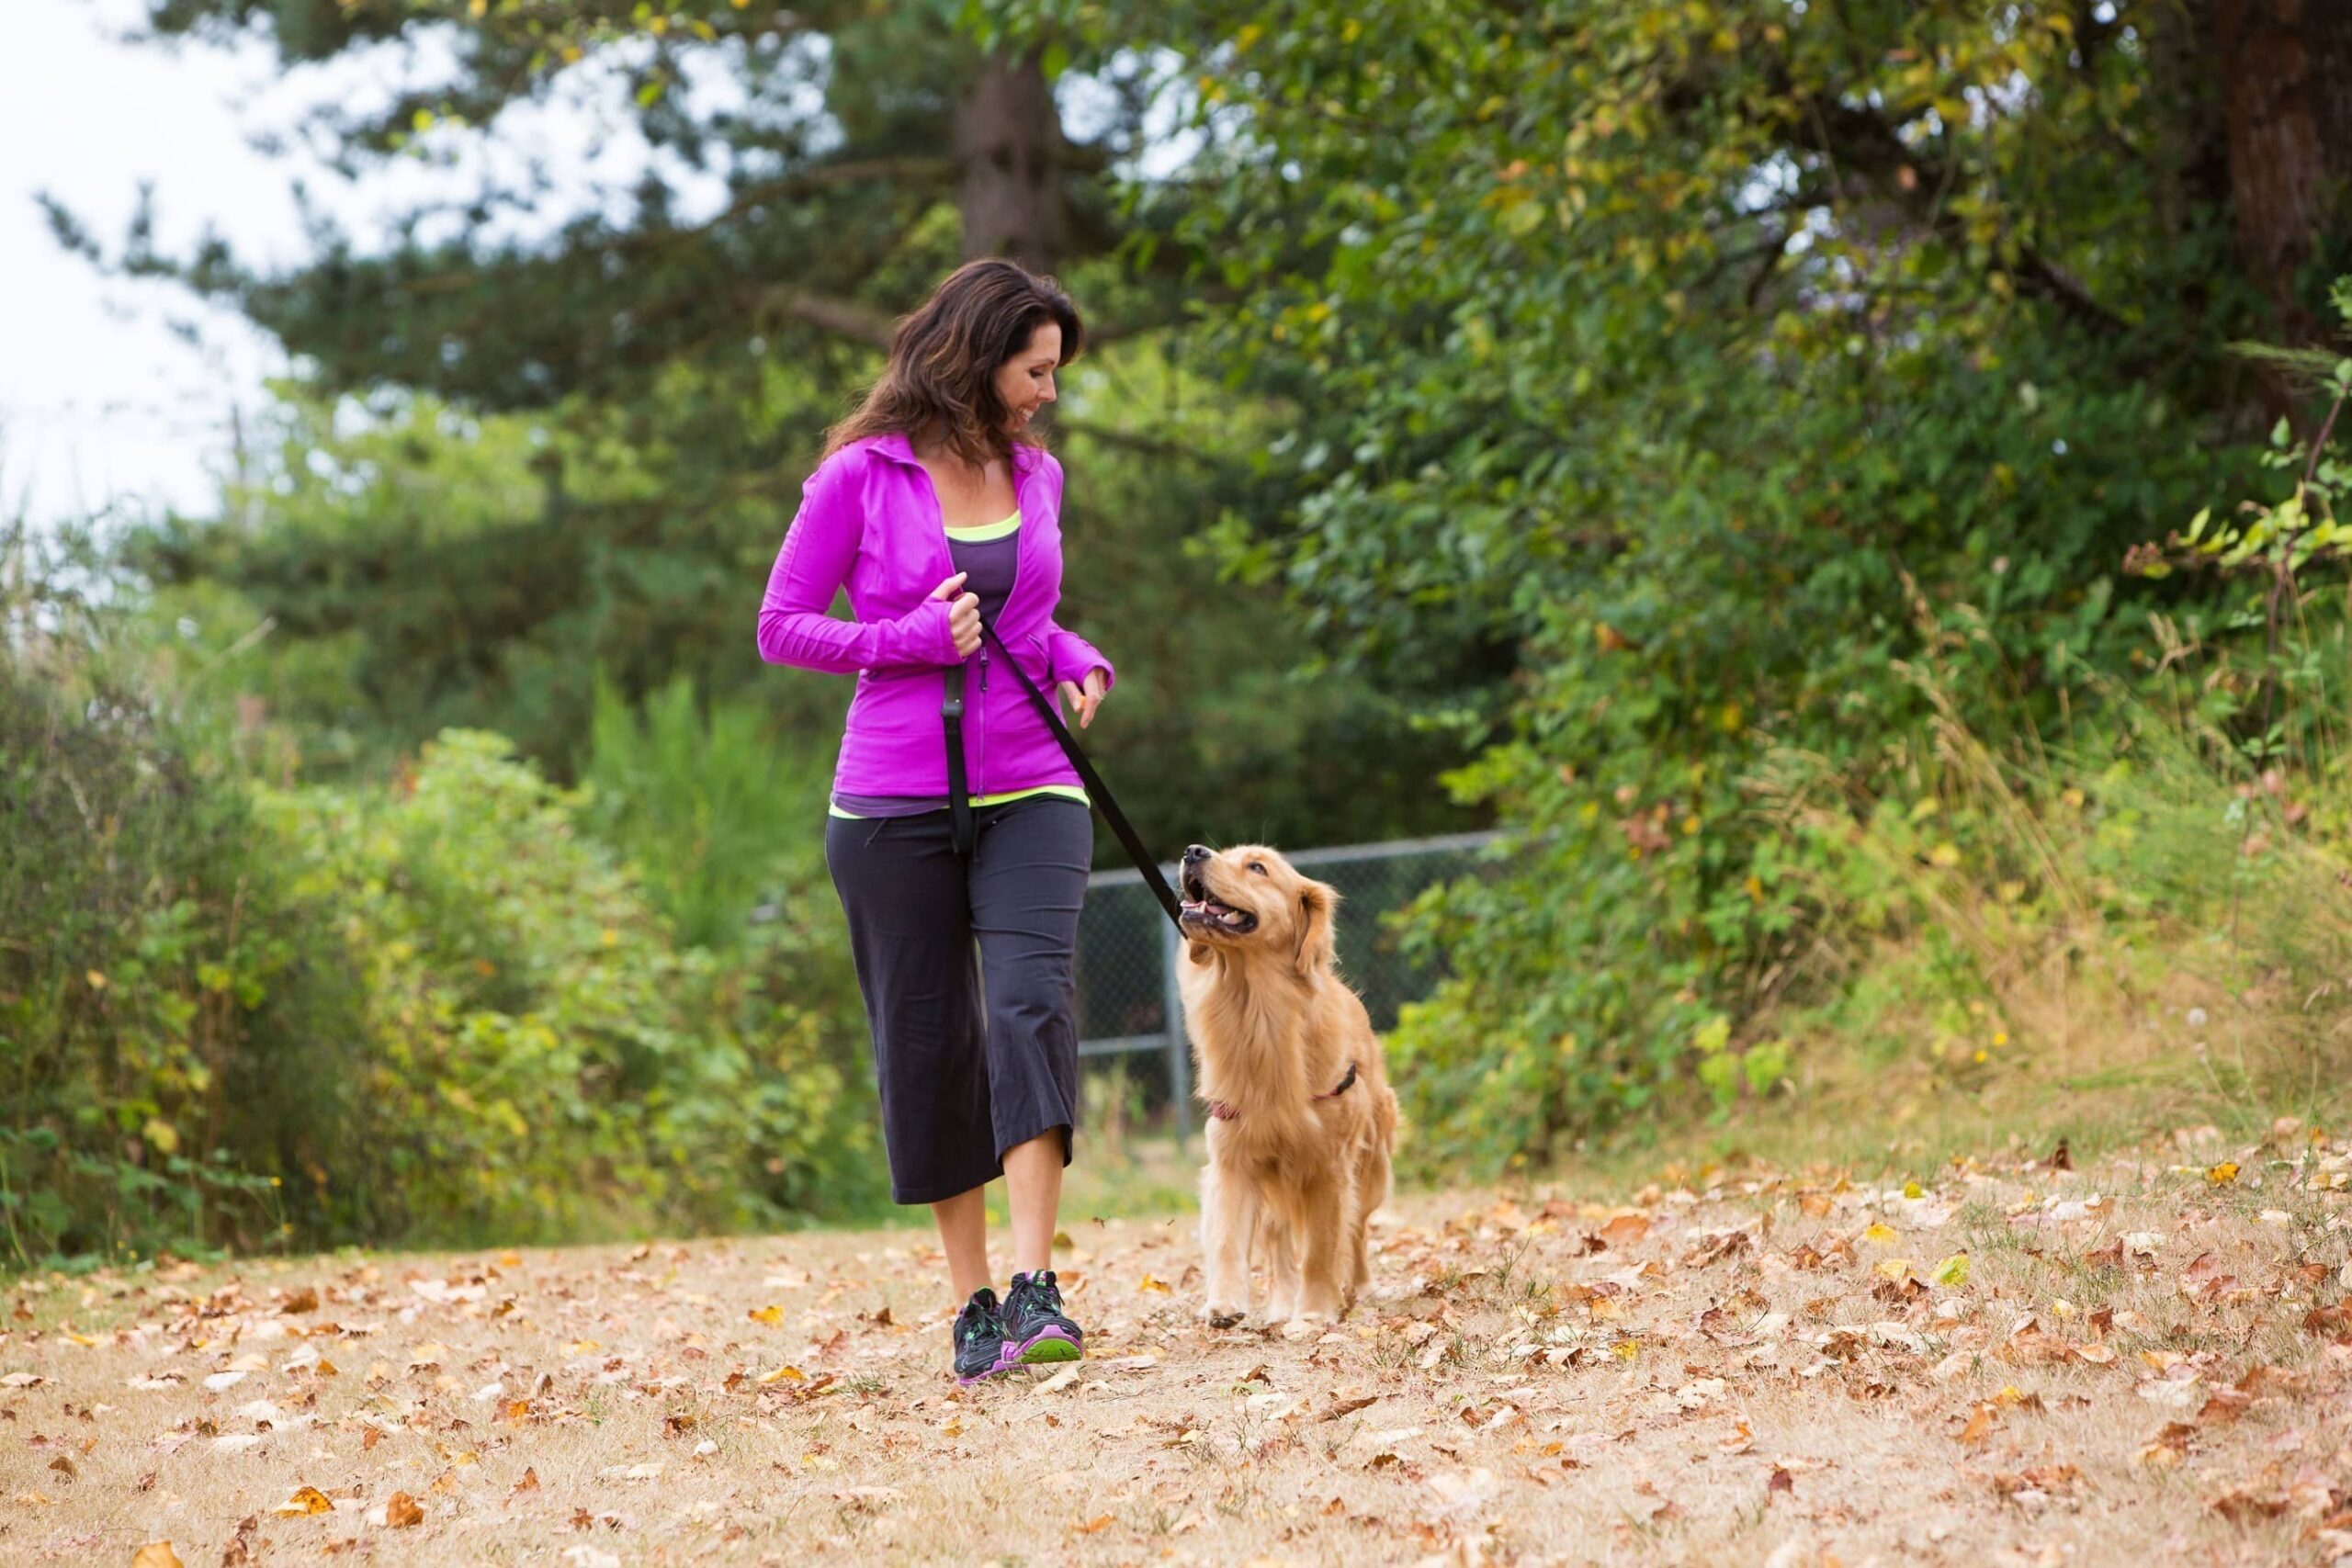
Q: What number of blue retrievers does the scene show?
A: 0